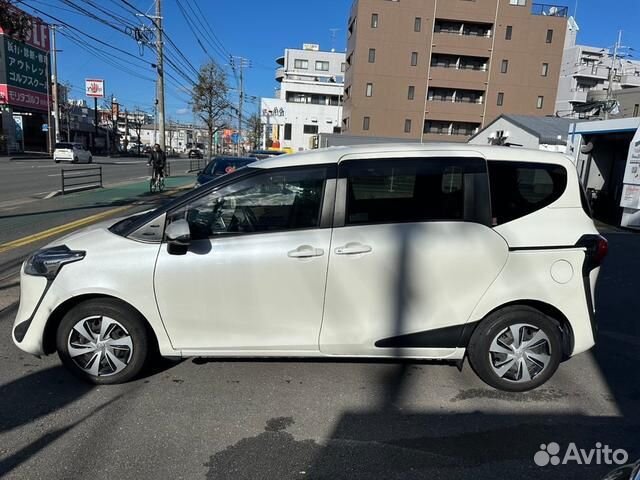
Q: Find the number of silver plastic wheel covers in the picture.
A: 2